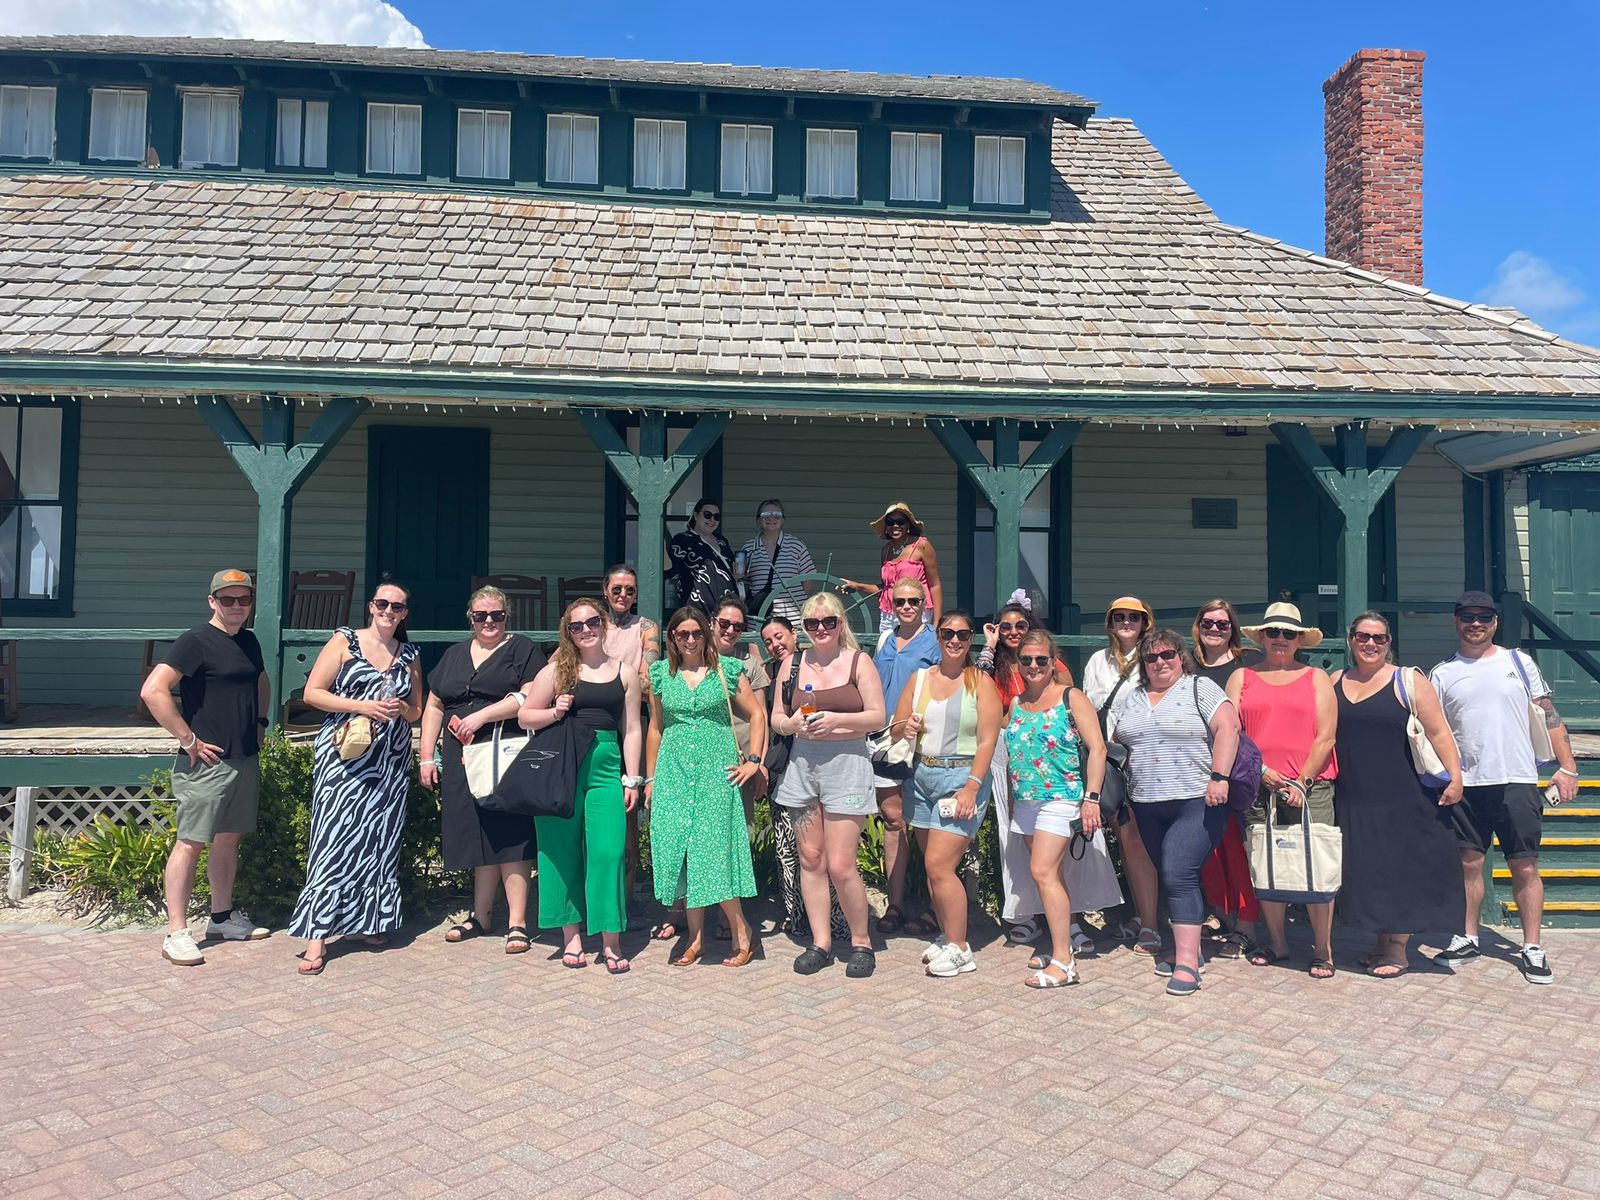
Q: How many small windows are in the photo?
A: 12